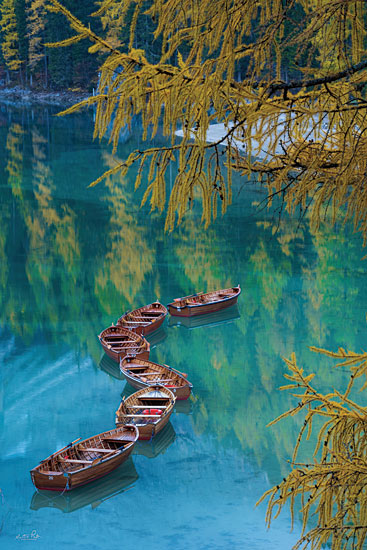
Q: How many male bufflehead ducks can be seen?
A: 0